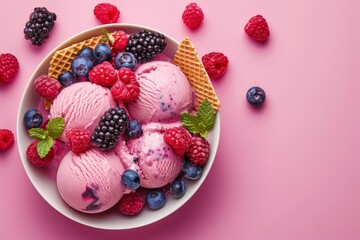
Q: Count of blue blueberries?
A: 12